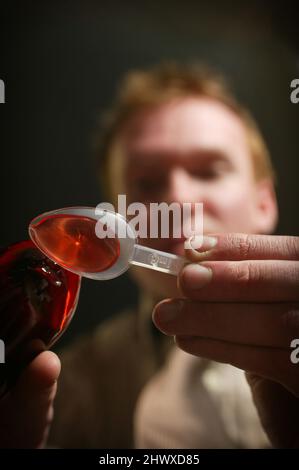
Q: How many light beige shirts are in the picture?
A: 1